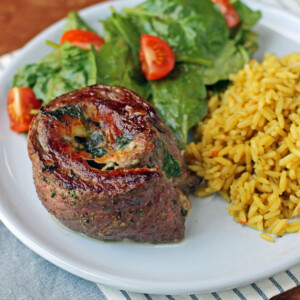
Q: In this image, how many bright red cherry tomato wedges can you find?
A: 4